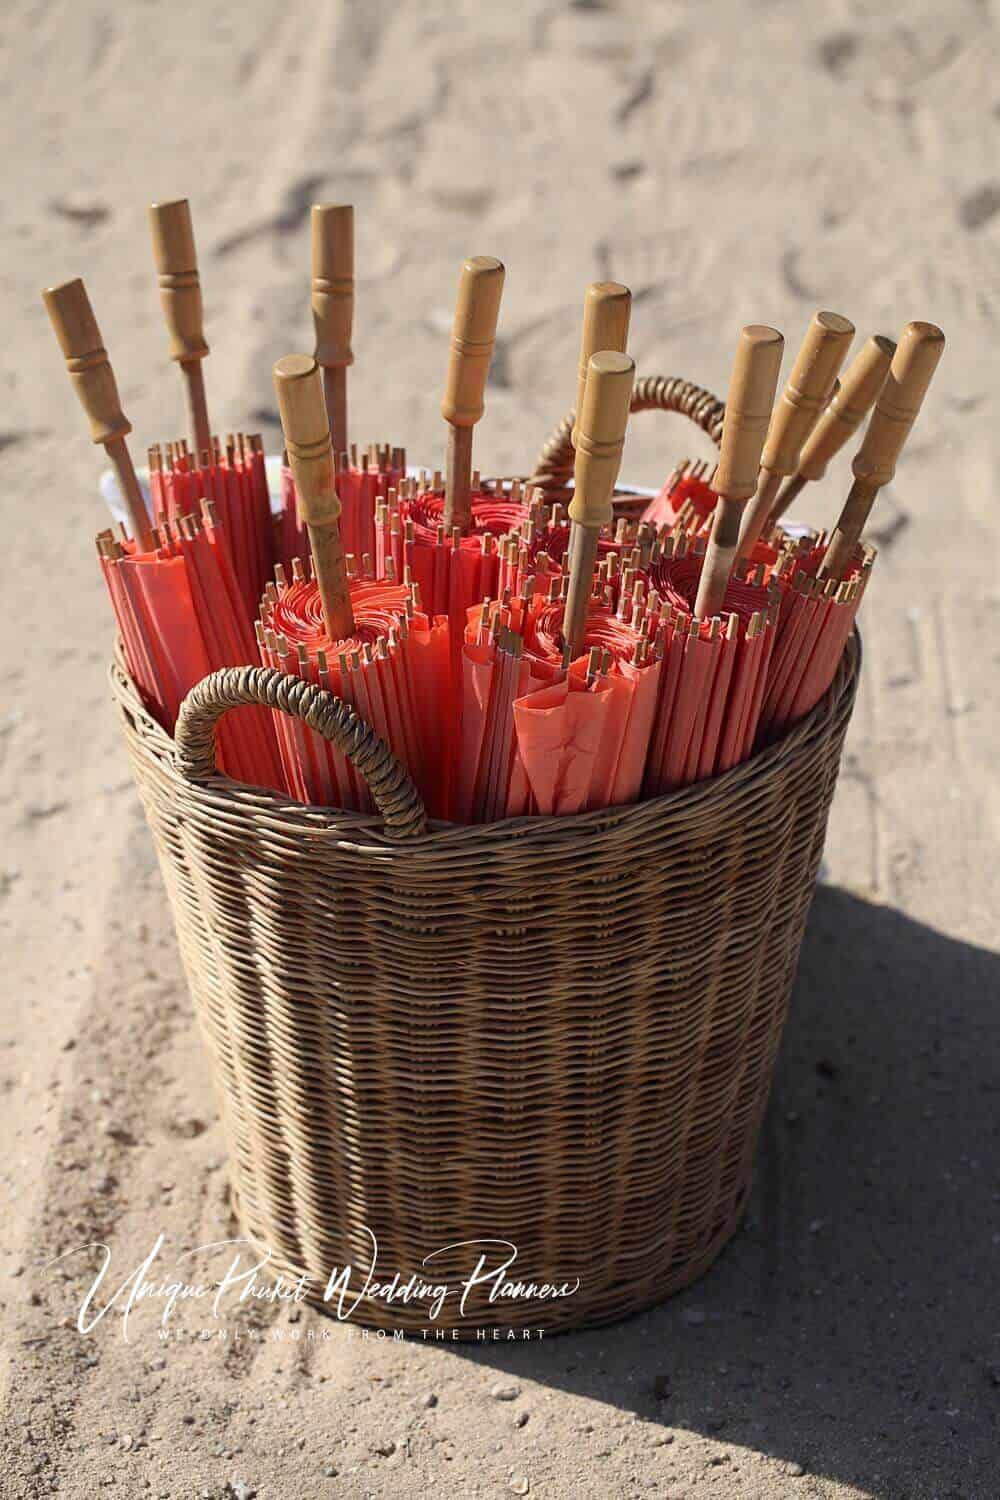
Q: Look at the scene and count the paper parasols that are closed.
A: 11